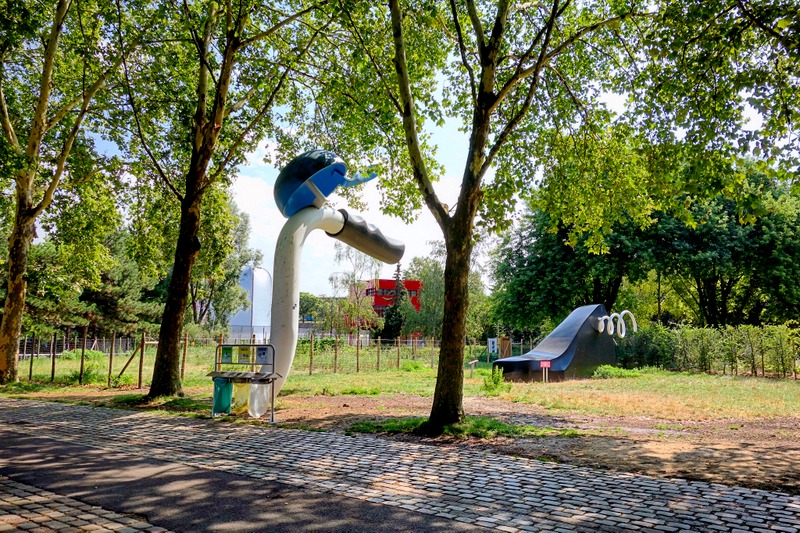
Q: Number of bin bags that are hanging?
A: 3